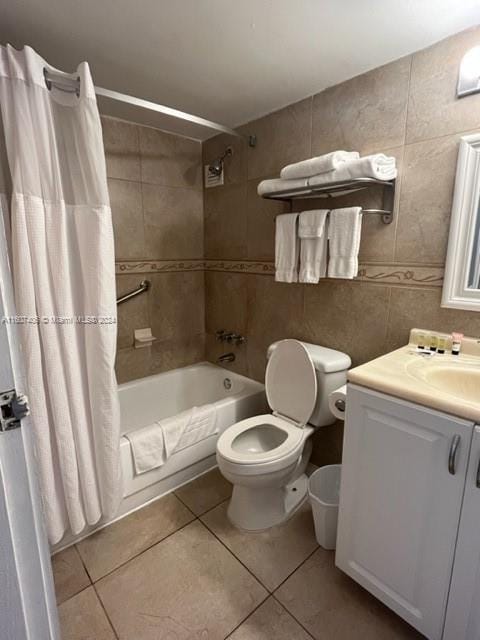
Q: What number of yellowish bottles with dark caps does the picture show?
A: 3